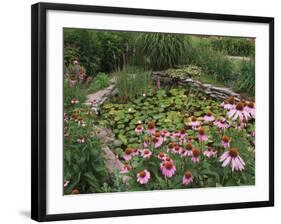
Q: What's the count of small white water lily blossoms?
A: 3